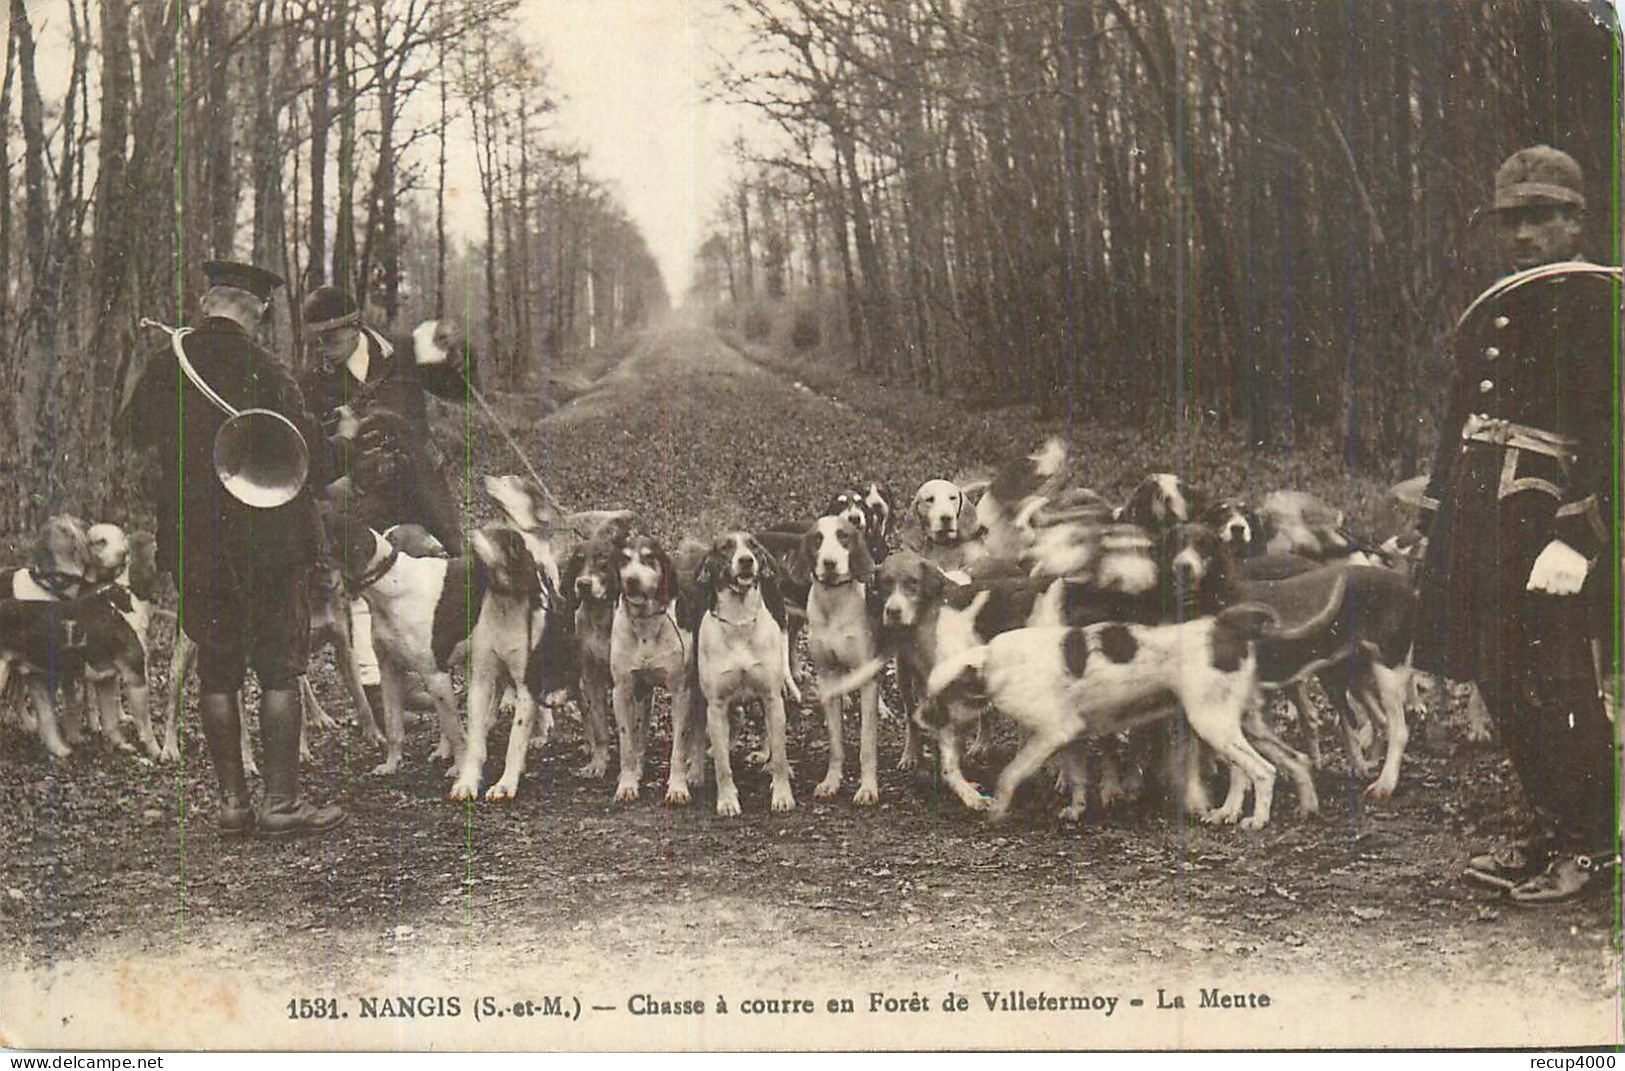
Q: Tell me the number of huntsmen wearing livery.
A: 3